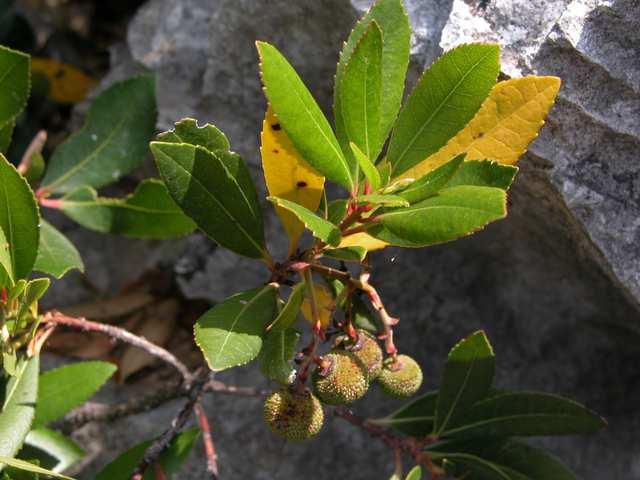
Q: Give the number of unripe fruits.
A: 4